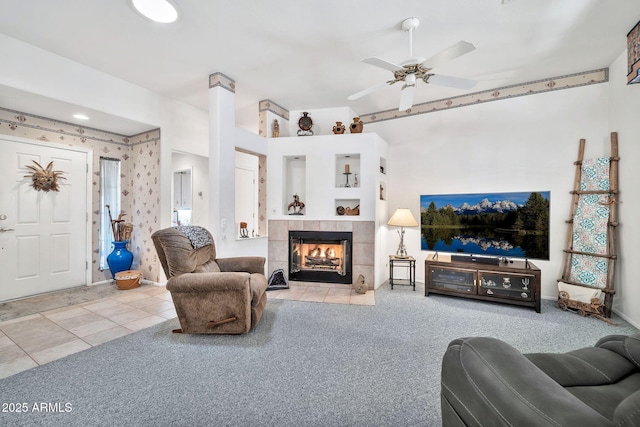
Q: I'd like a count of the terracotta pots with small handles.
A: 2